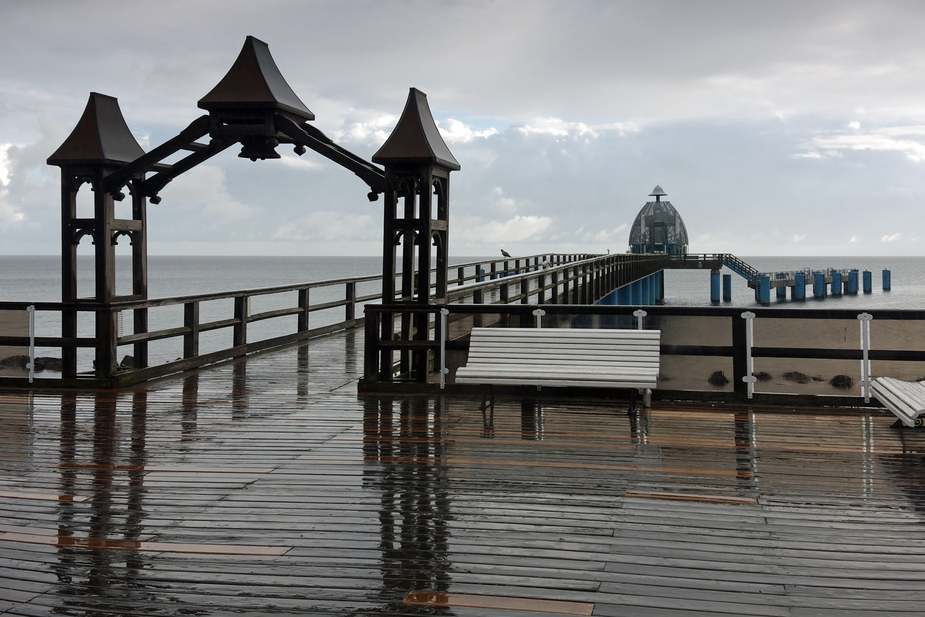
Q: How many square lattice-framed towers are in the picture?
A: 2